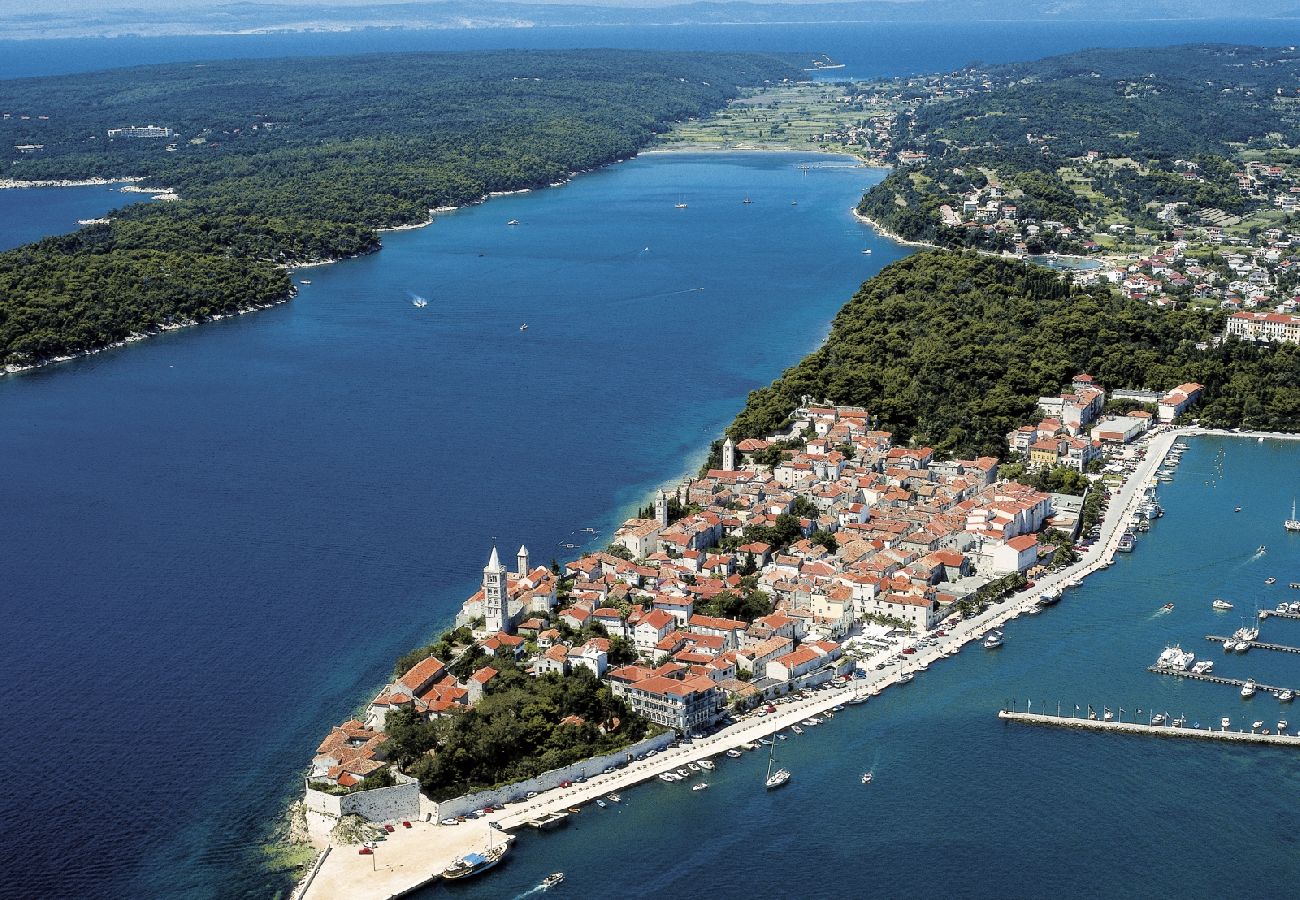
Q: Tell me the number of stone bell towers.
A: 4